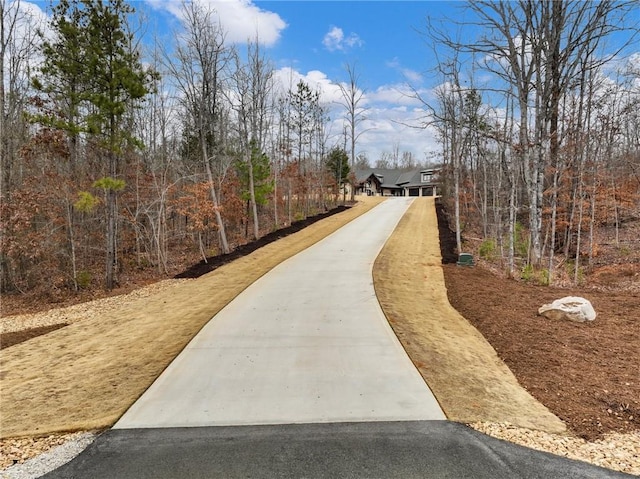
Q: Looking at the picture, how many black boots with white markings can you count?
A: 0